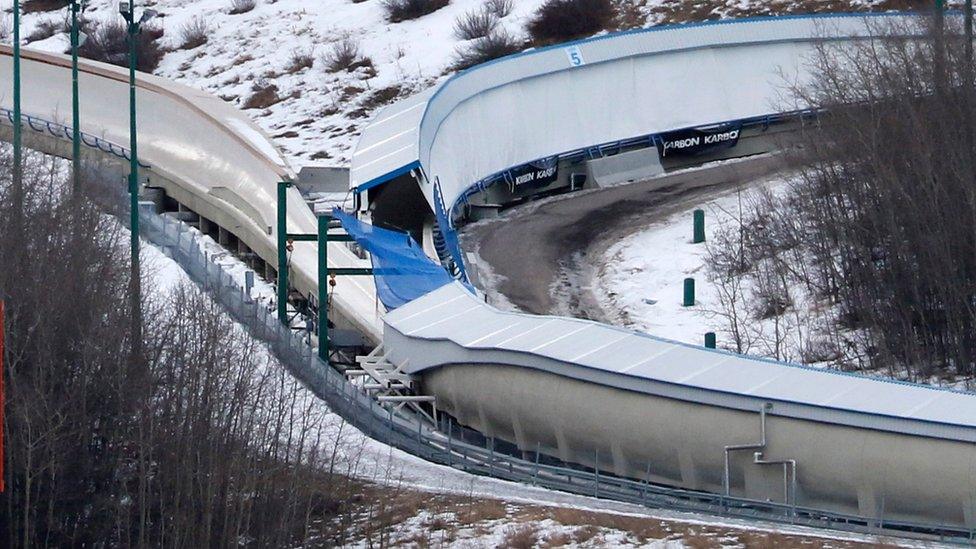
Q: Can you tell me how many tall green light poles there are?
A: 3